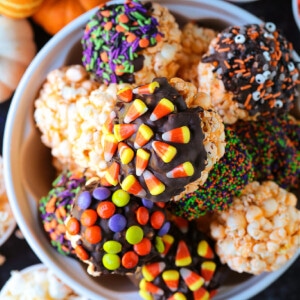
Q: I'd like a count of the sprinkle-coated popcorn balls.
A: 5